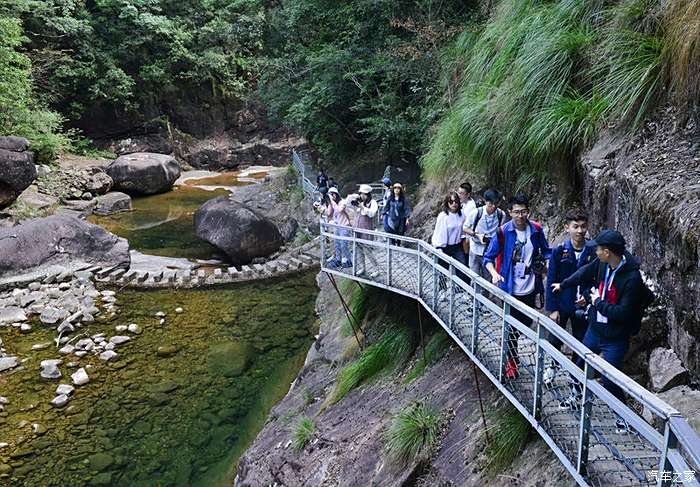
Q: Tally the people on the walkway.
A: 13